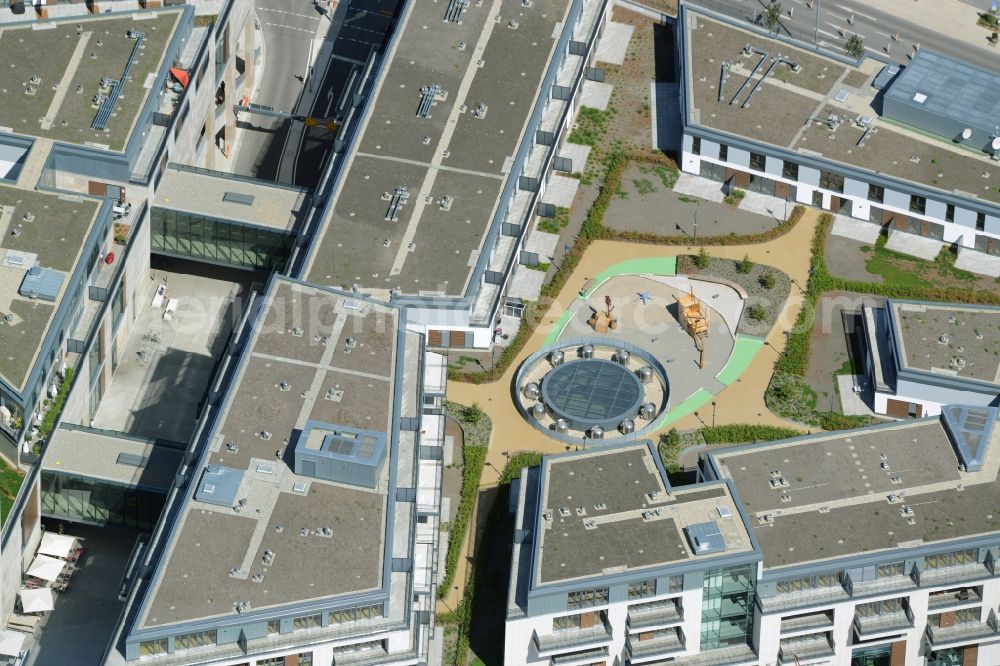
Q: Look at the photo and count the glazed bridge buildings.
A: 2